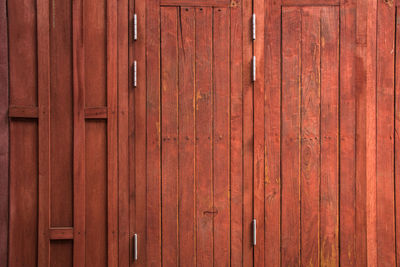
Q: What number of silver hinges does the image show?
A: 6